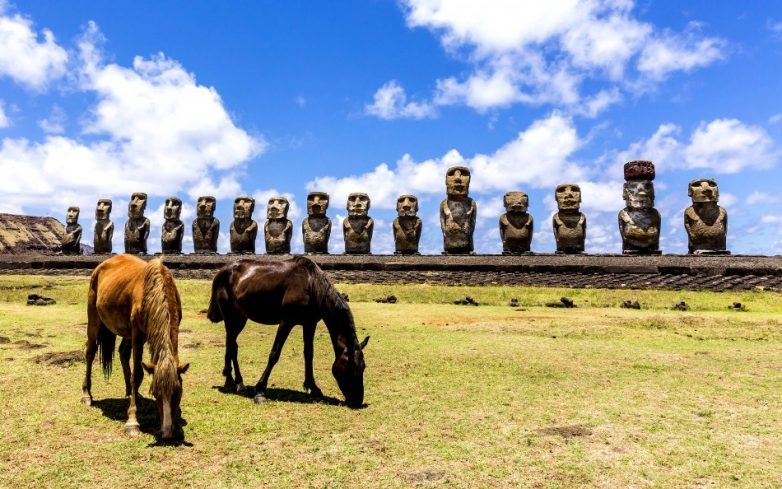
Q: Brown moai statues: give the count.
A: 15